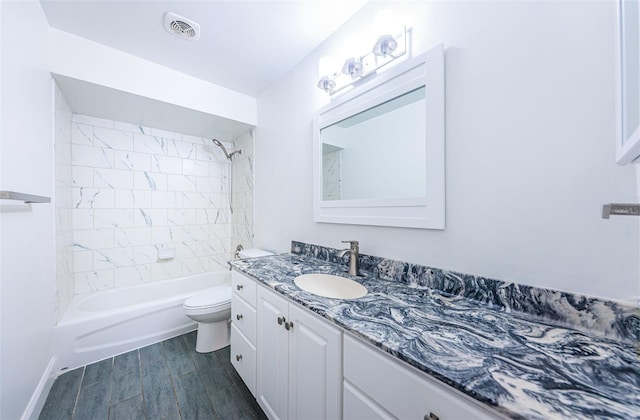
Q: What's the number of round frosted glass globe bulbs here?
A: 3